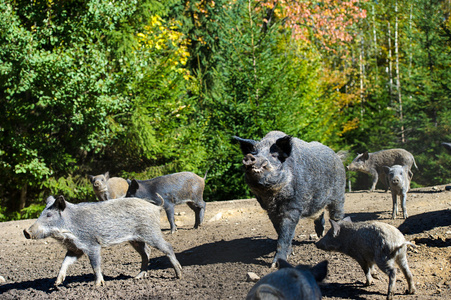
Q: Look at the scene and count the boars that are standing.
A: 8